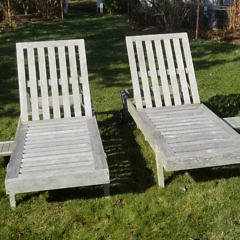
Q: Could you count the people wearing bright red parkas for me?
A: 0